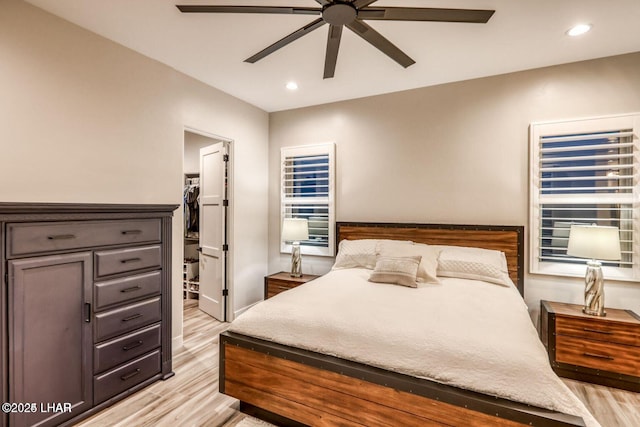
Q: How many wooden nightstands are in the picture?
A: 2